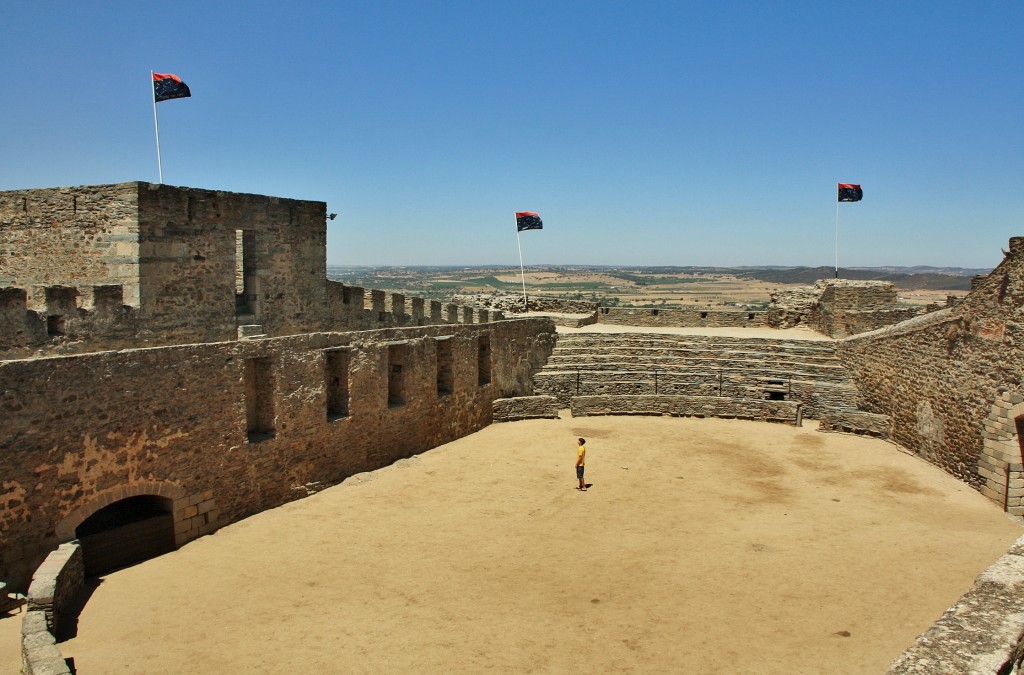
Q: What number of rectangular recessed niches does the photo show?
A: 5